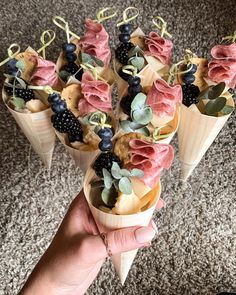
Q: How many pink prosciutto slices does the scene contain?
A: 7